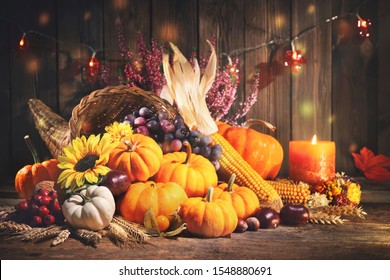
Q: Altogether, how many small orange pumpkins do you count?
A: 6